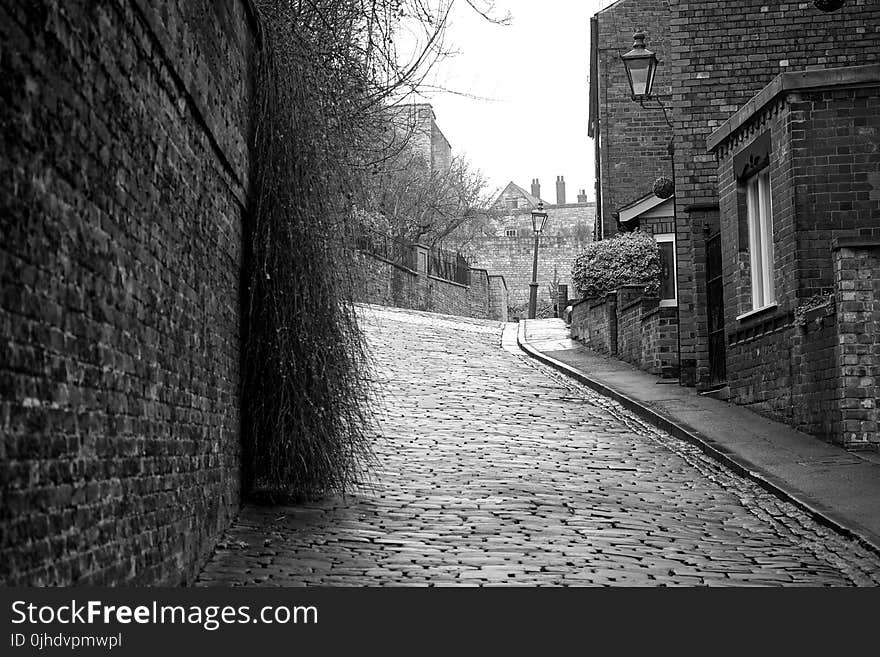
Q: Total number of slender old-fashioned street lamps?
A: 2